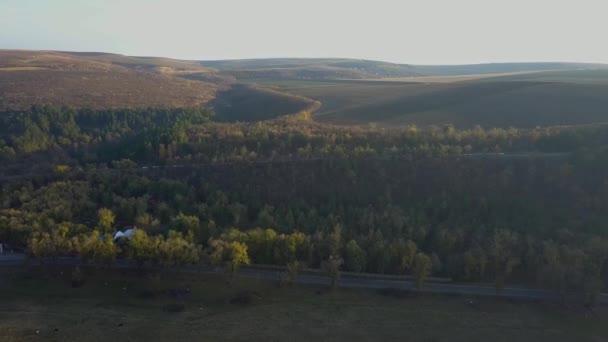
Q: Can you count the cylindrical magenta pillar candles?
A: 0